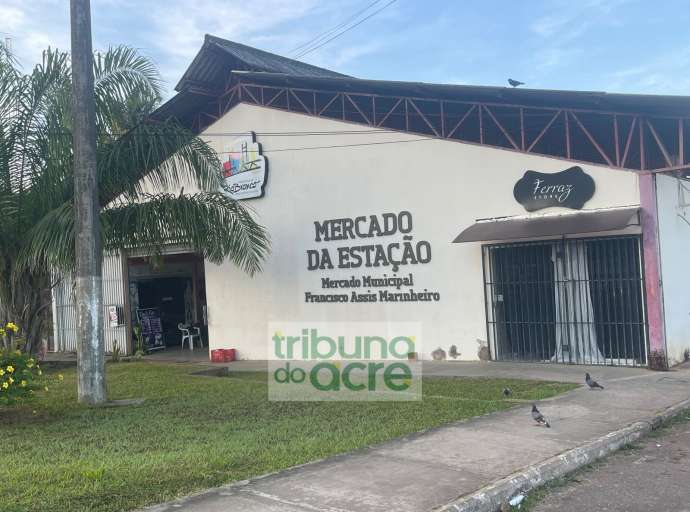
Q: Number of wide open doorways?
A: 1